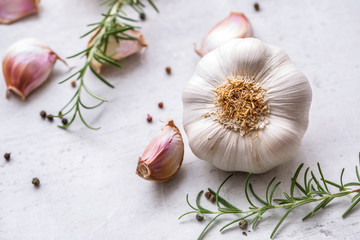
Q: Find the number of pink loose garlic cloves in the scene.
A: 5